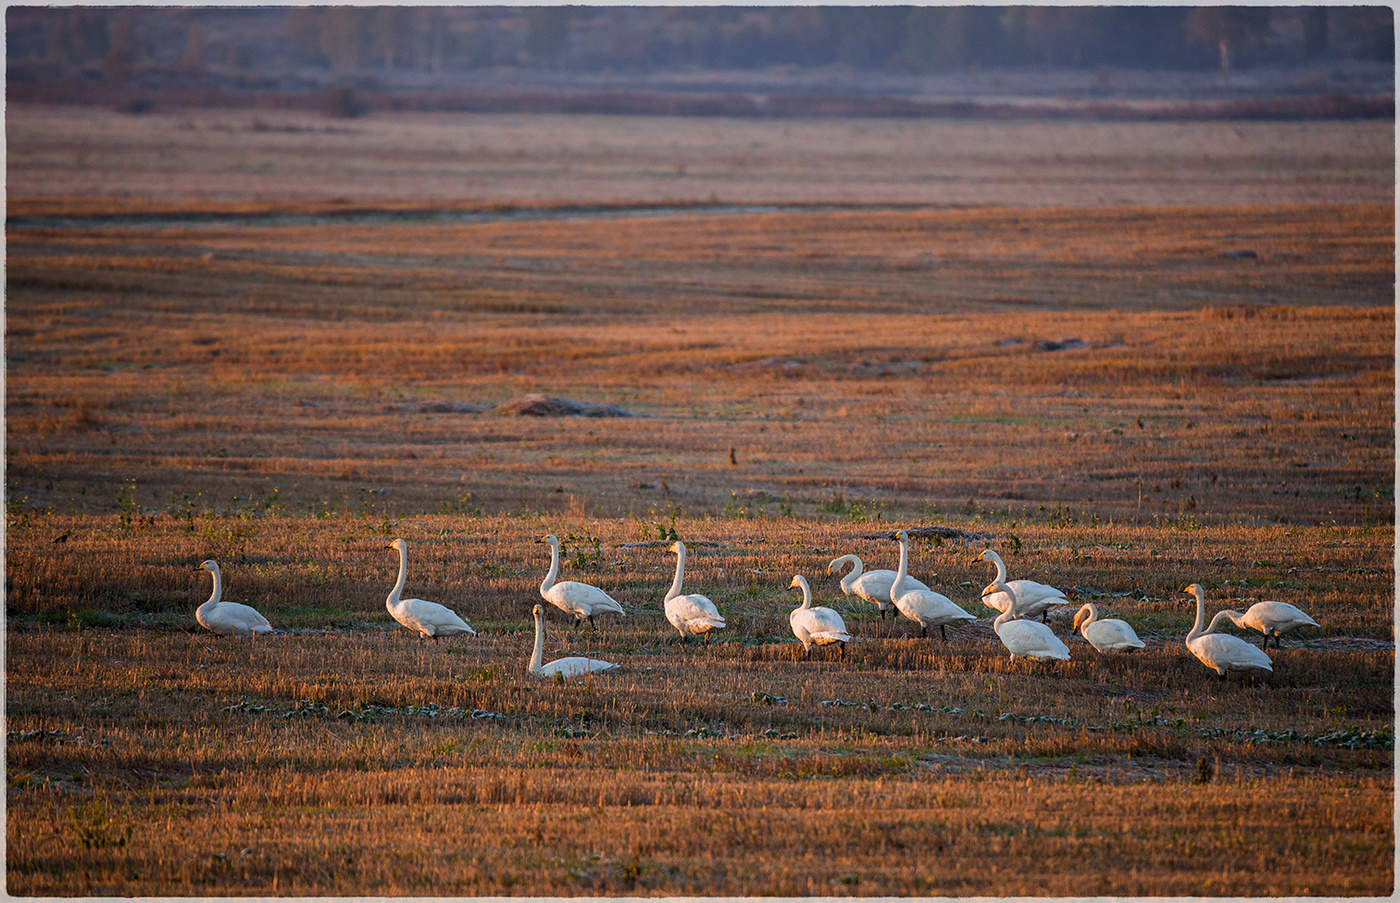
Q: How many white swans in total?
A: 13